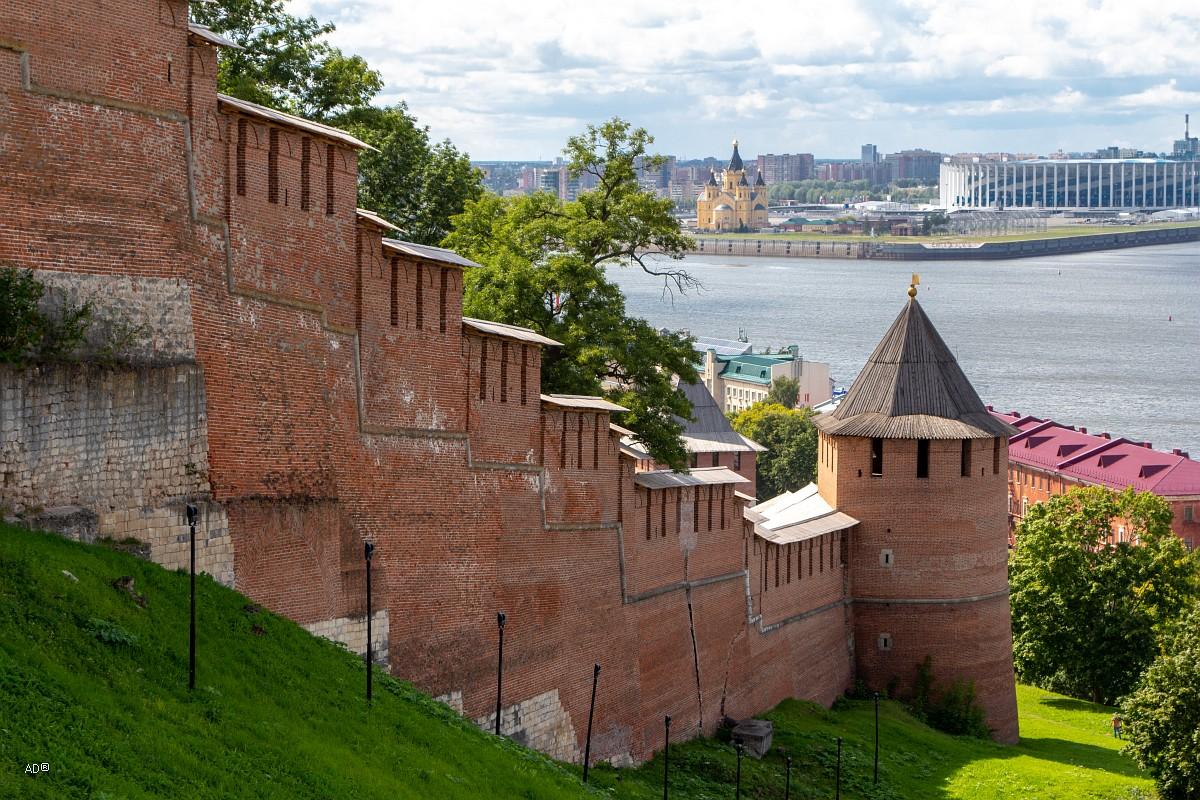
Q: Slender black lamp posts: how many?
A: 9